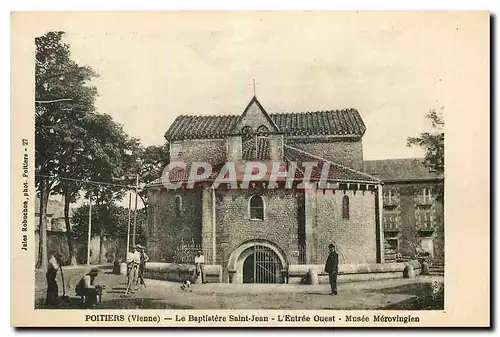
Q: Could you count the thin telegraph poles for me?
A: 3